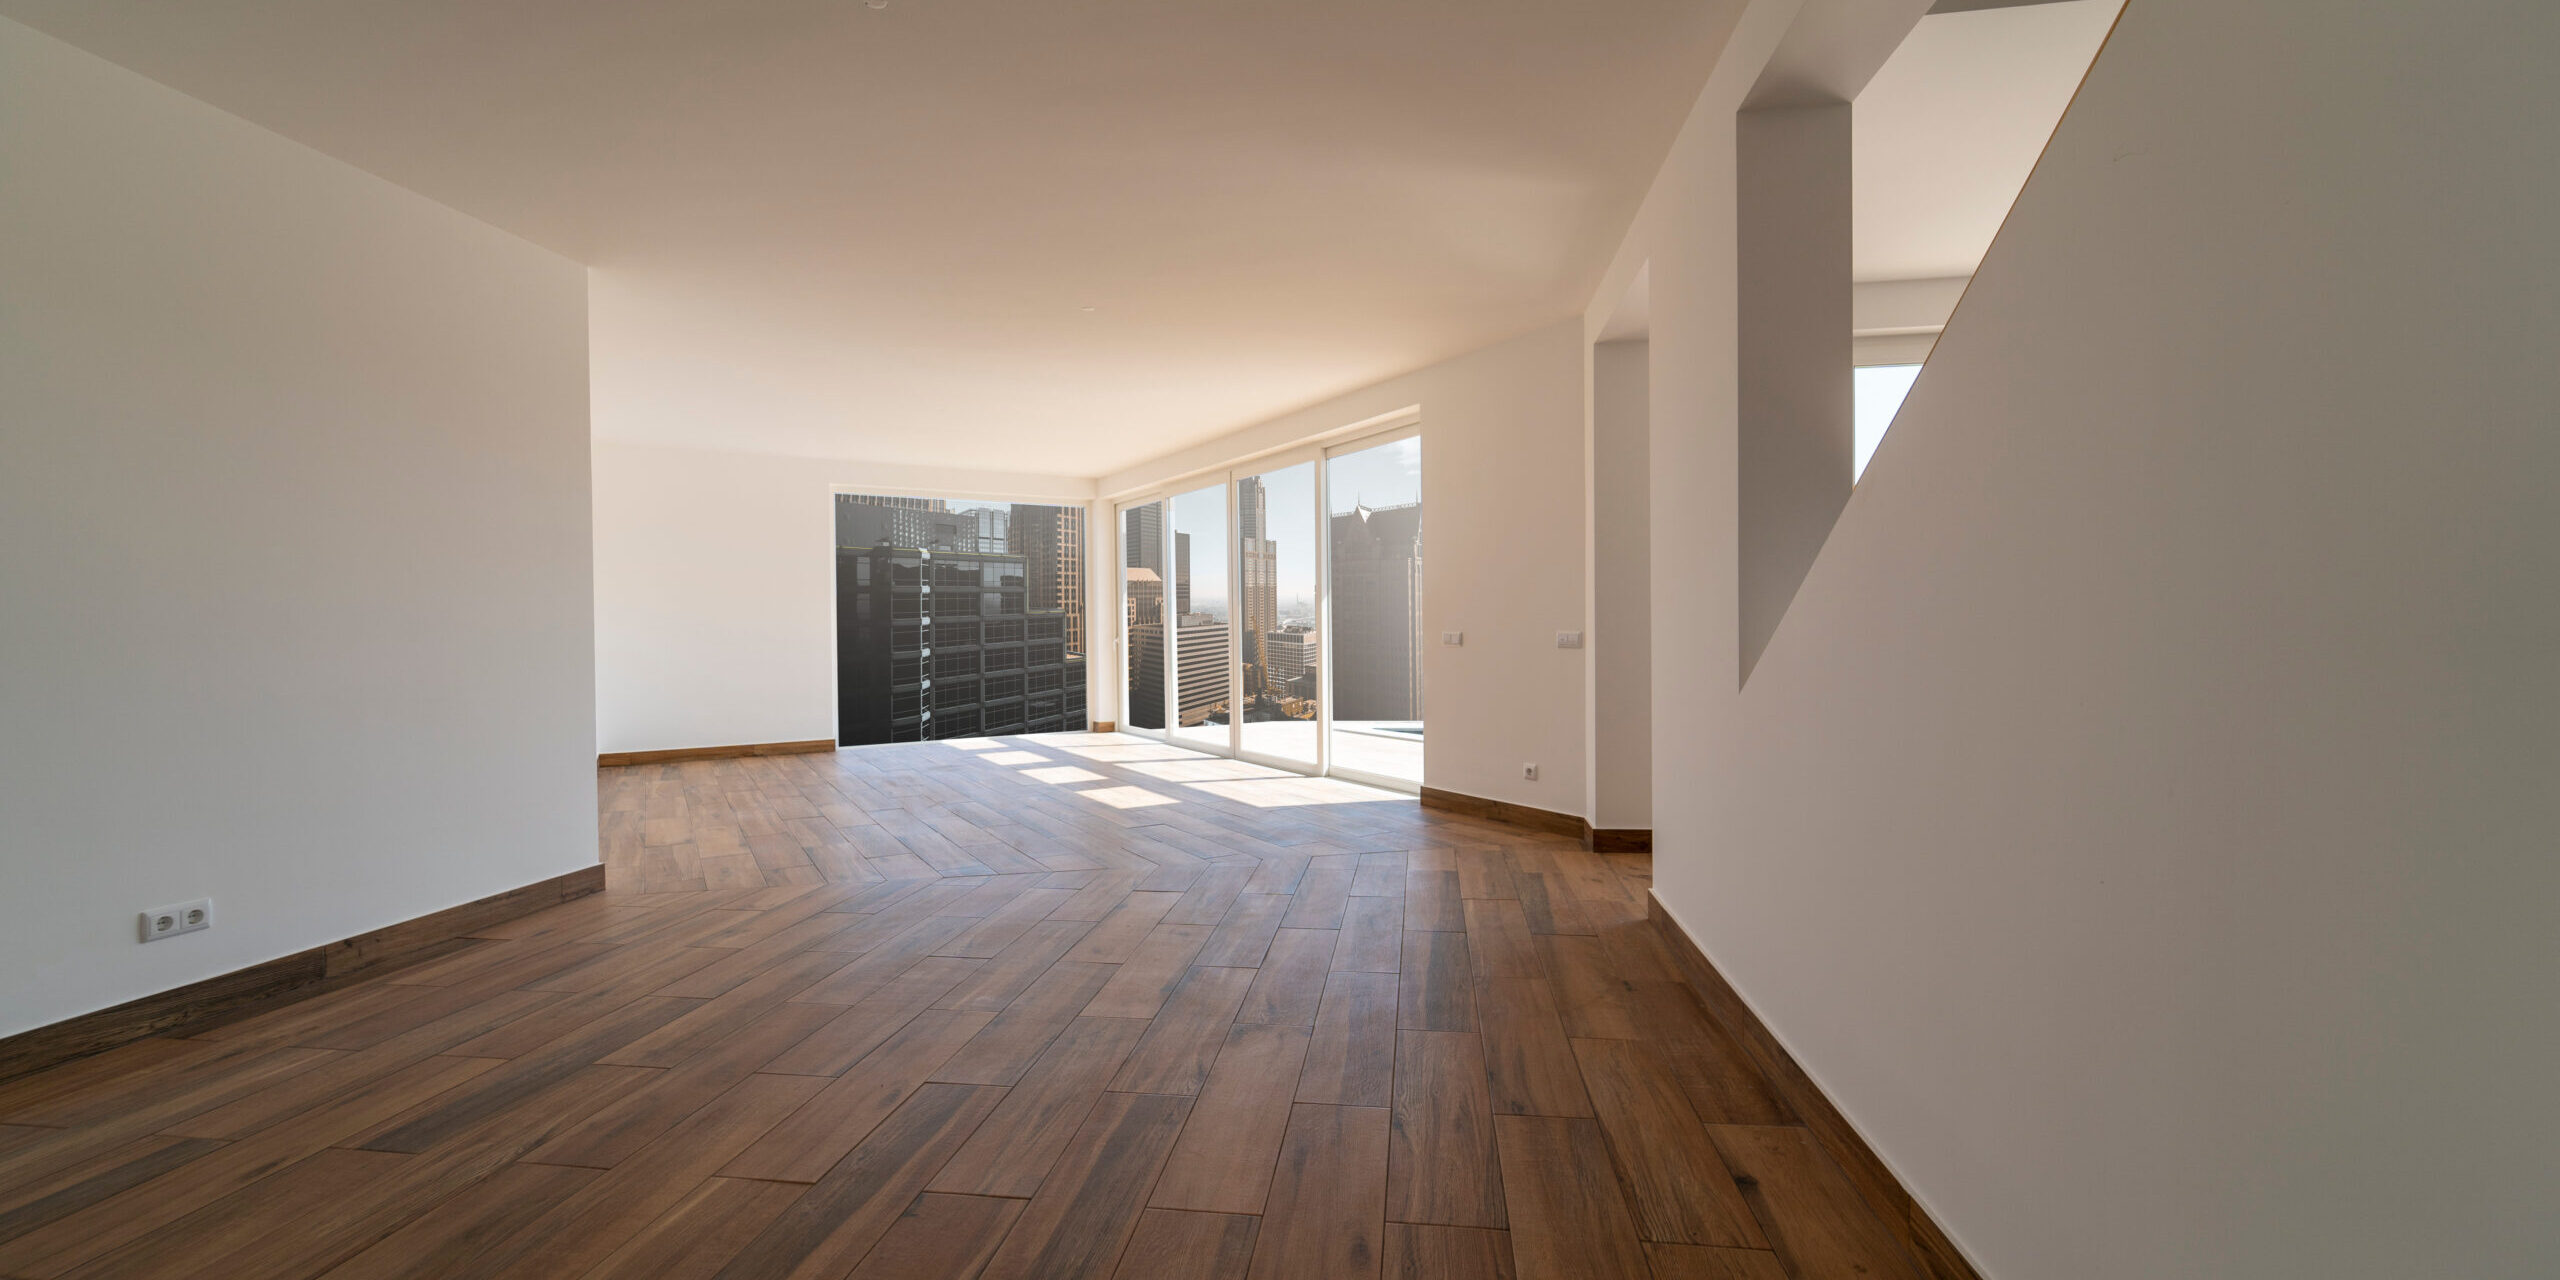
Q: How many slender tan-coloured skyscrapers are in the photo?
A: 1